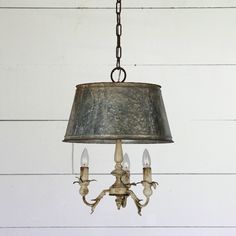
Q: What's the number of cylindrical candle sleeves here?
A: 3